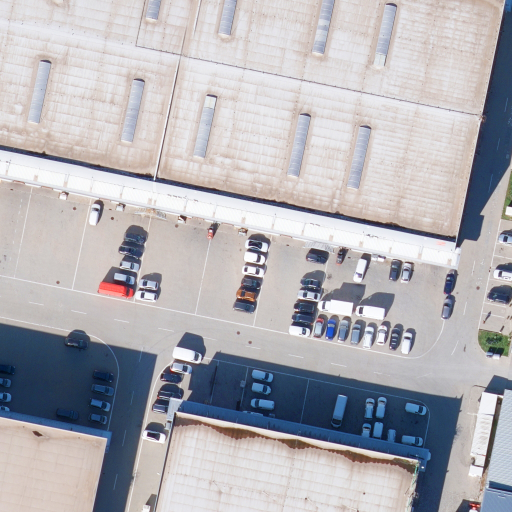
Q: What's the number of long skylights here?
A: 9